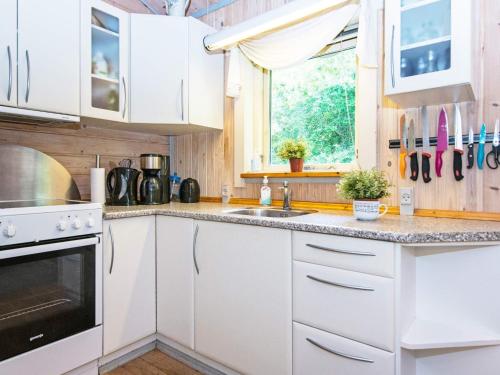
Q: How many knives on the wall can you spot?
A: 7